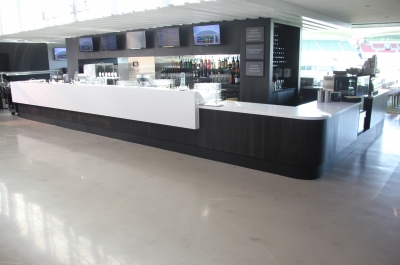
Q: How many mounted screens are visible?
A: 6